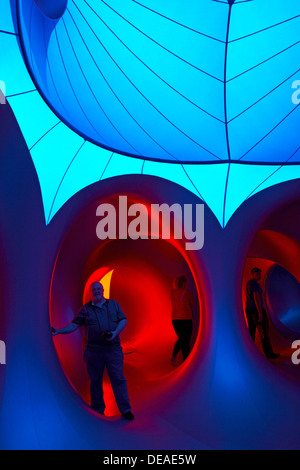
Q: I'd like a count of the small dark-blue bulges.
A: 1